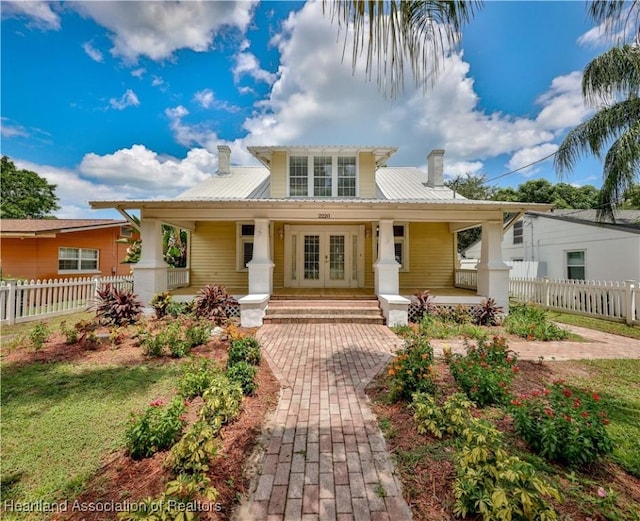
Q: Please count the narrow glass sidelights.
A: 2